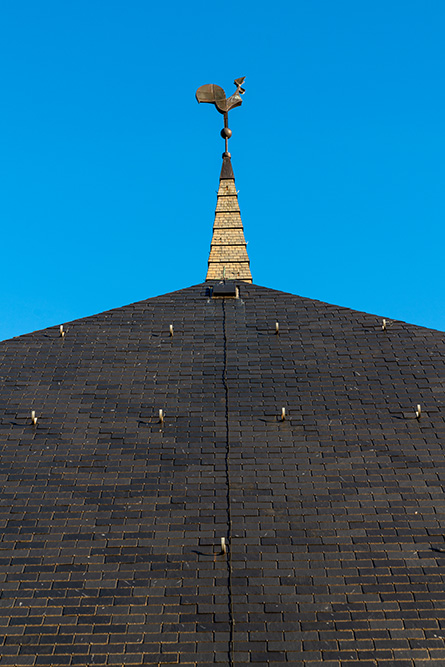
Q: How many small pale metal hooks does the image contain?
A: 9